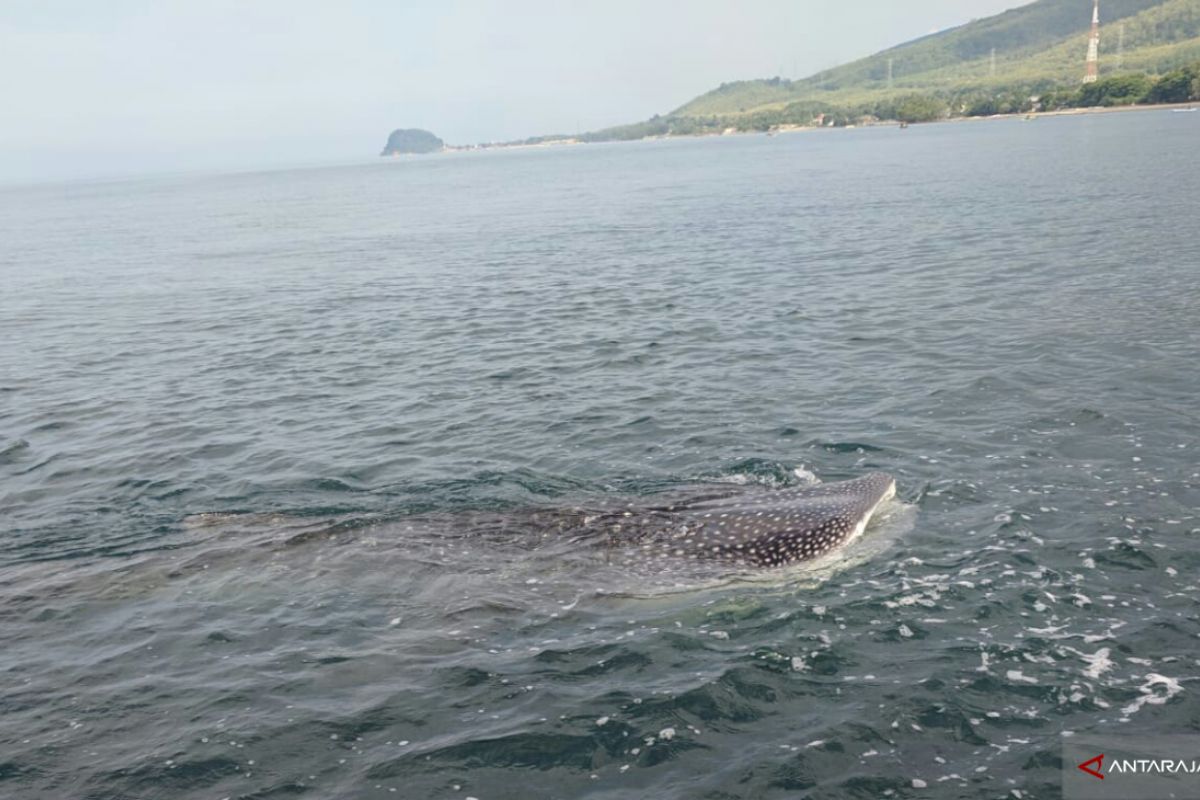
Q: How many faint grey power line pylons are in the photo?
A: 3